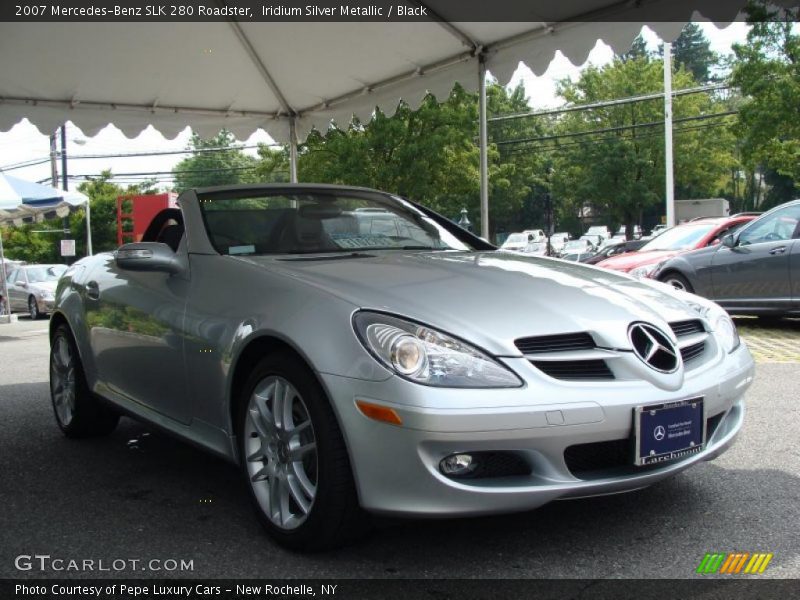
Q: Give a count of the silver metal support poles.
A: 2